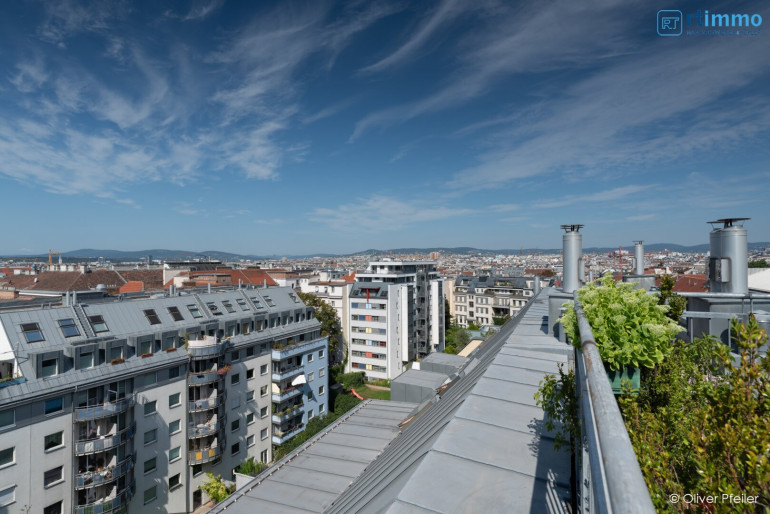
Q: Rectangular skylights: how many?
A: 12